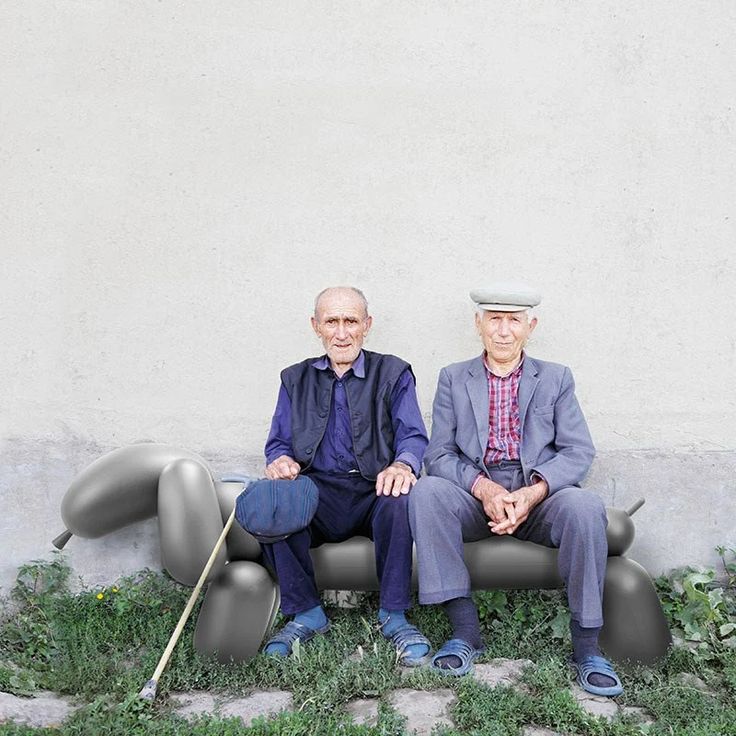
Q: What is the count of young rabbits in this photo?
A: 0